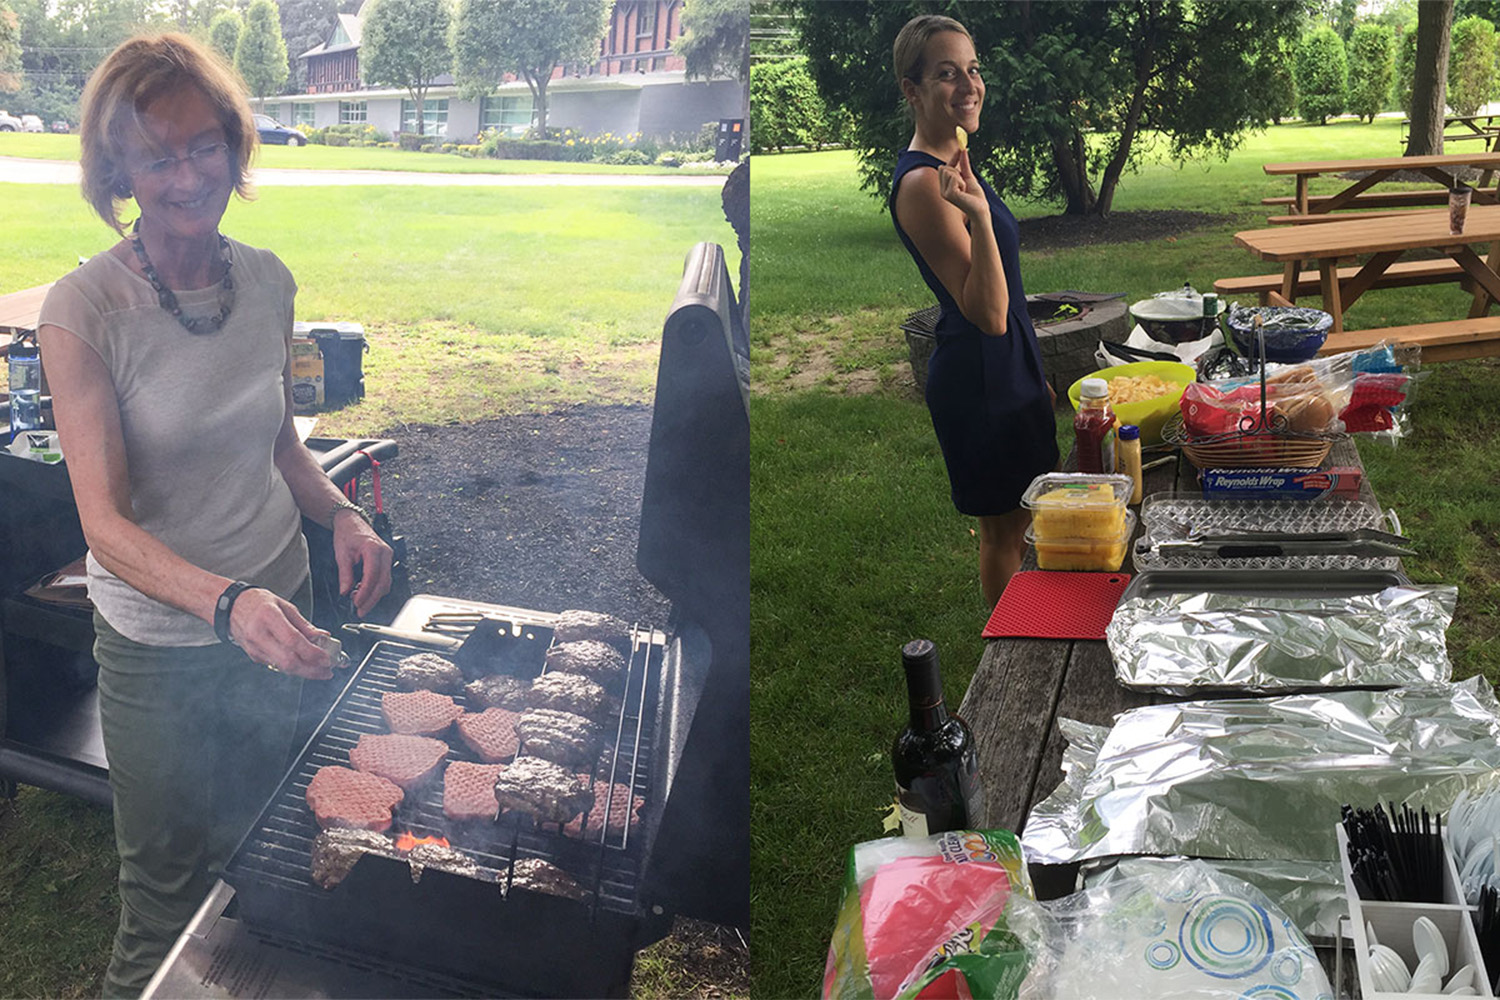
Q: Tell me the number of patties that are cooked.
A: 10